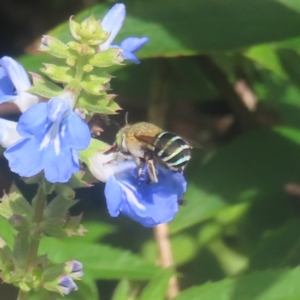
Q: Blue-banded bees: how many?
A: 1